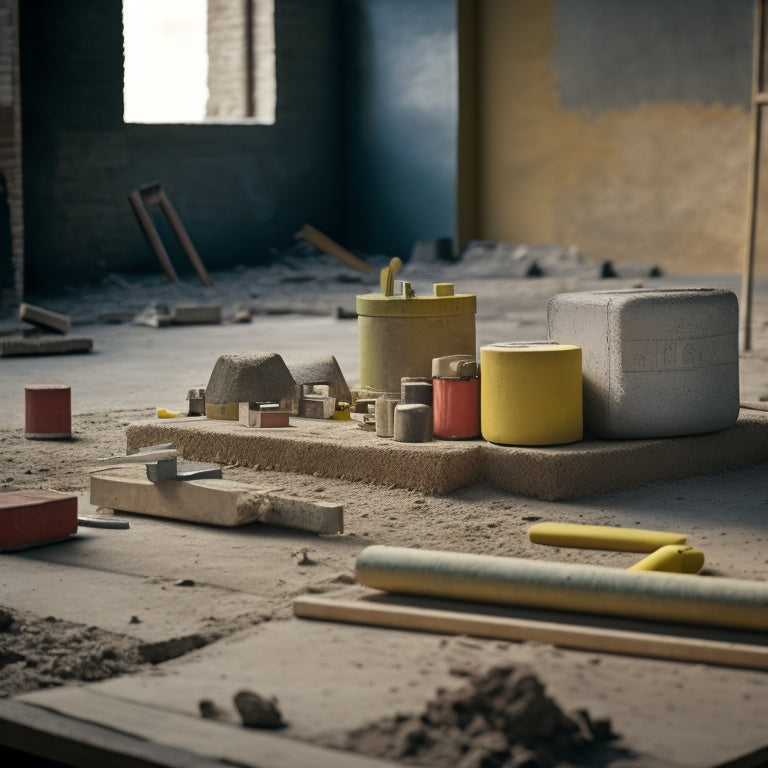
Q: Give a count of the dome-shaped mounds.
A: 2